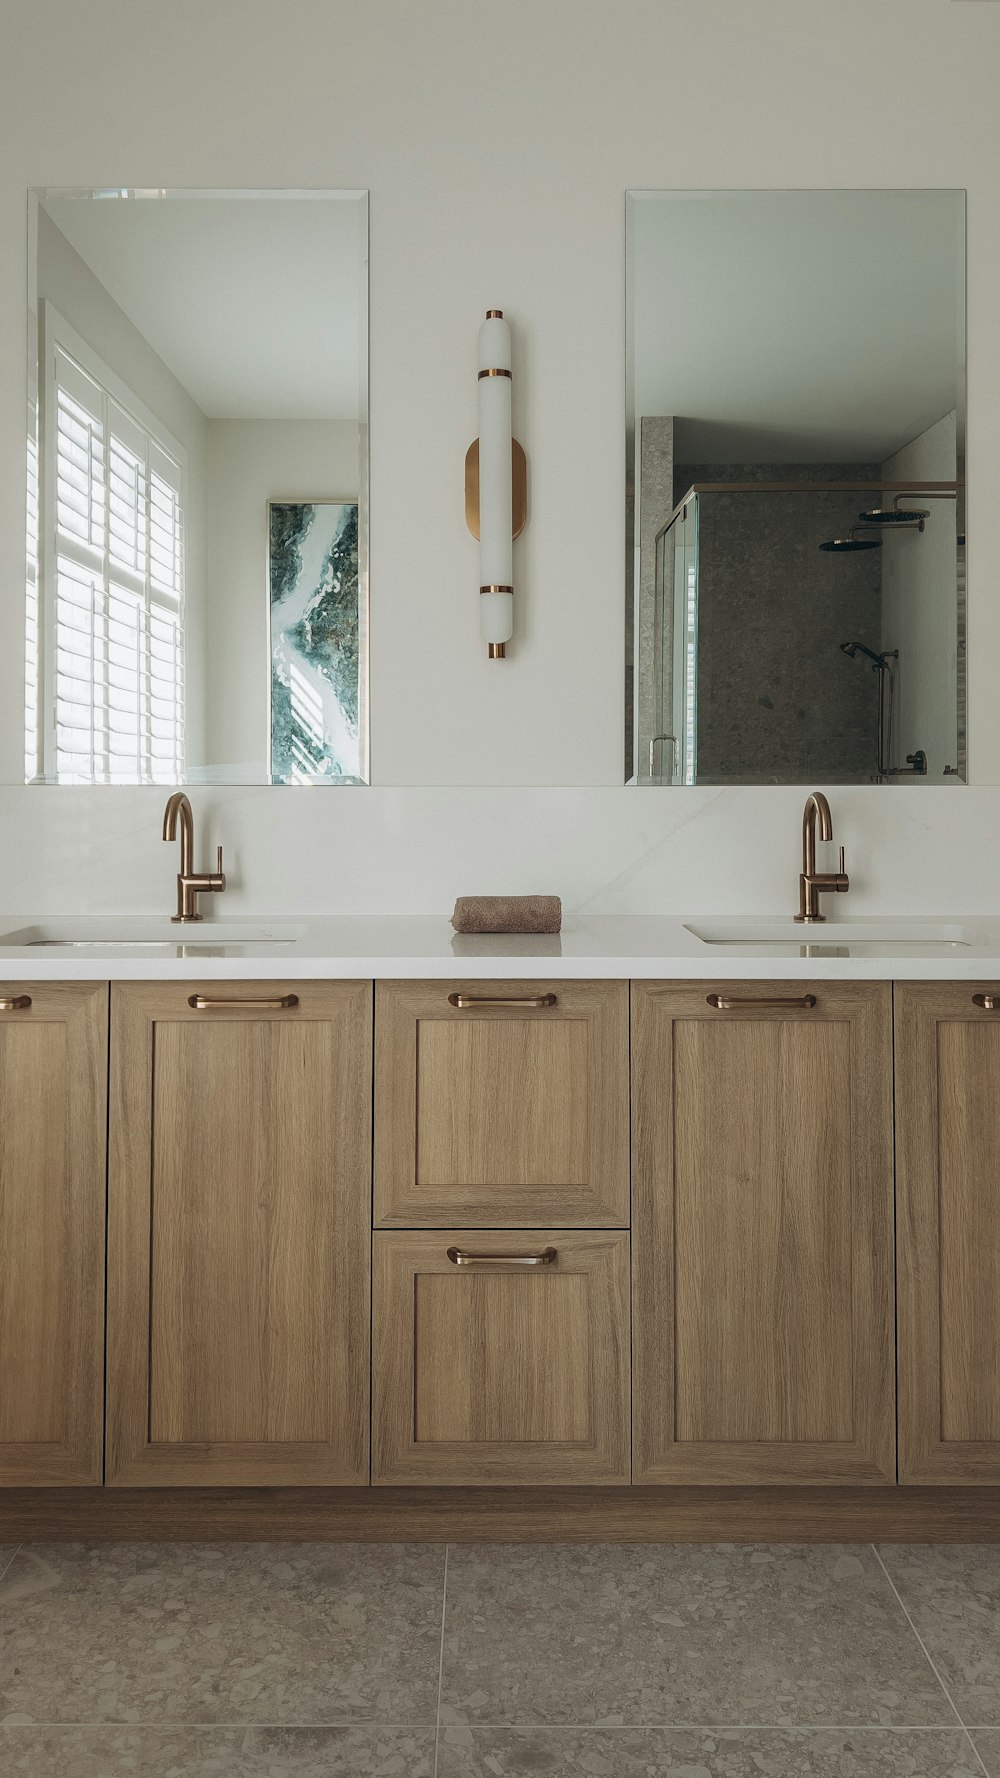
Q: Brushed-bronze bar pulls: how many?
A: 6